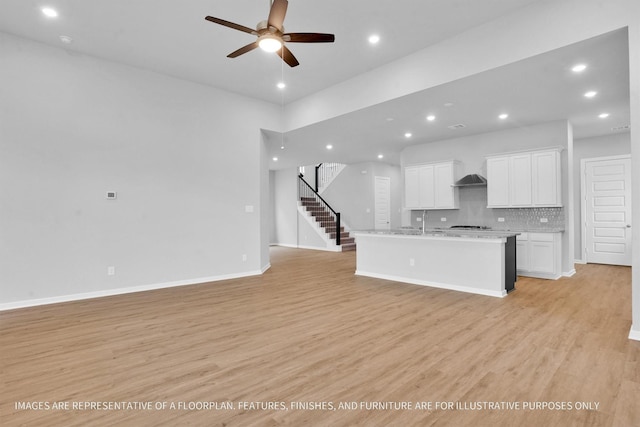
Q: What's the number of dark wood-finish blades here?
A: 5